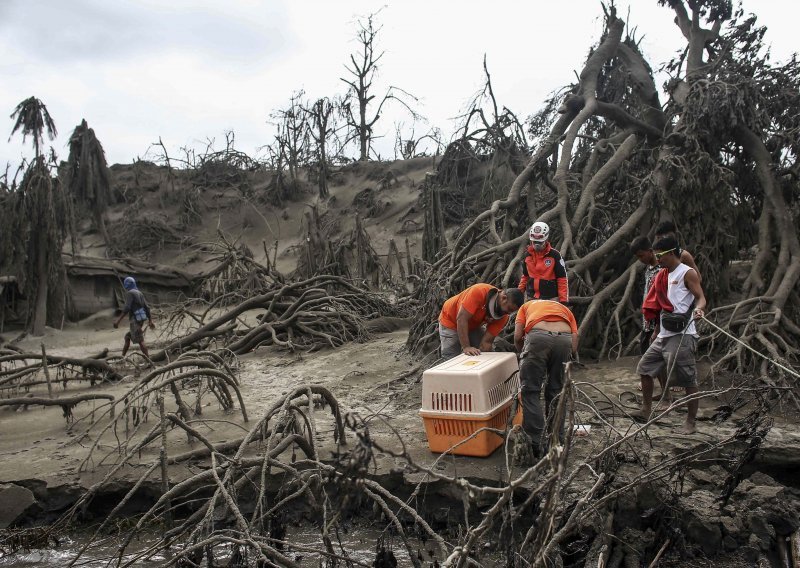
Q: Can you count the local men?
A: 4